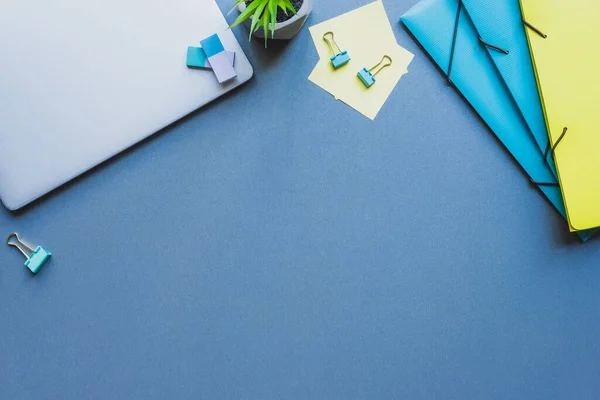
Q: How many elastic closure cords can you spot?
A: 6